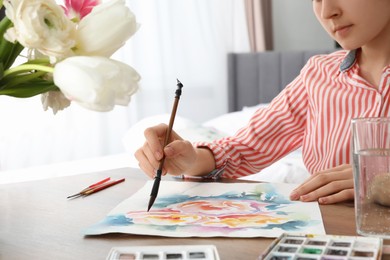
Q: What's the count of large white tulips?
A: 2